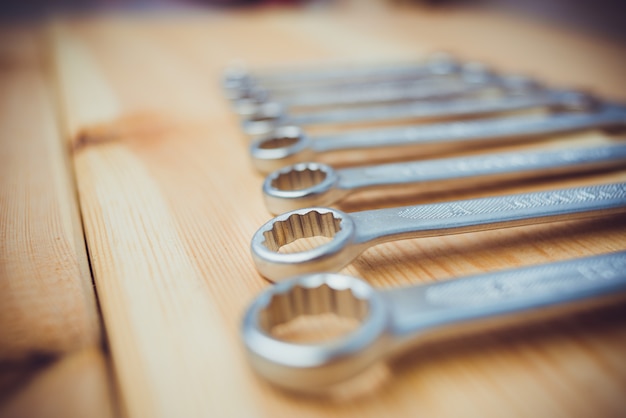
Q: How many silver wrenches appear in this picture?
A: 8